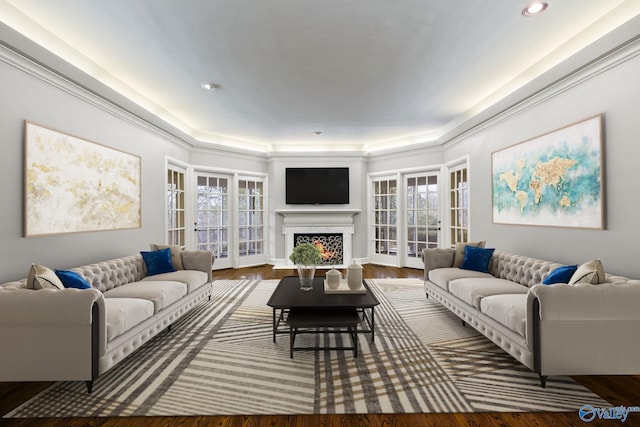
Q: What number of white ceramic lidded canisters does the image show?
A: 2